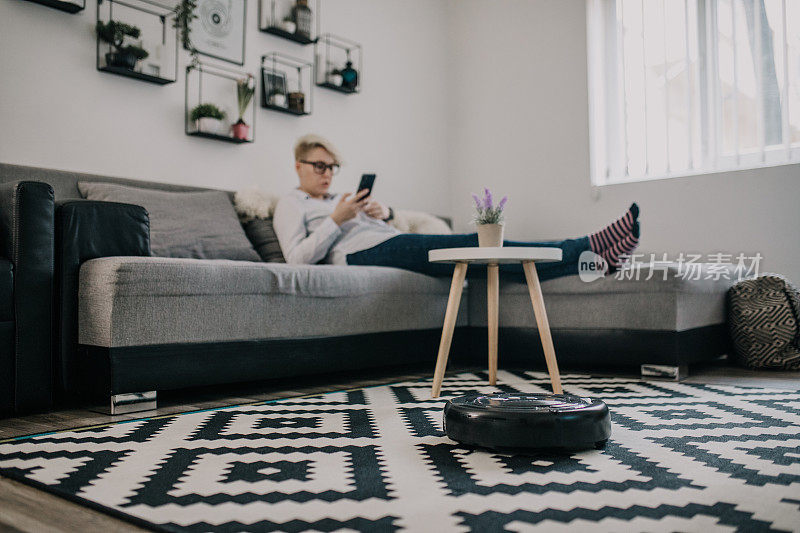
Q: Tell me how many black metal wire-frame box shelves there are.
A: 6